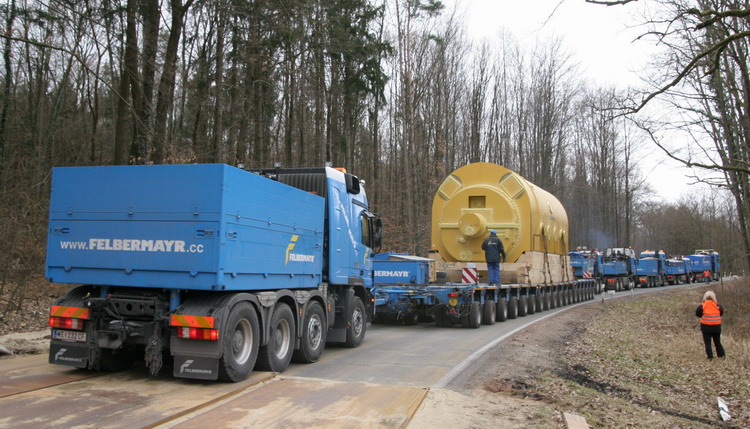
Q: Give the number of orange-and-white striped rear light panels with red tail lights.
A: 2